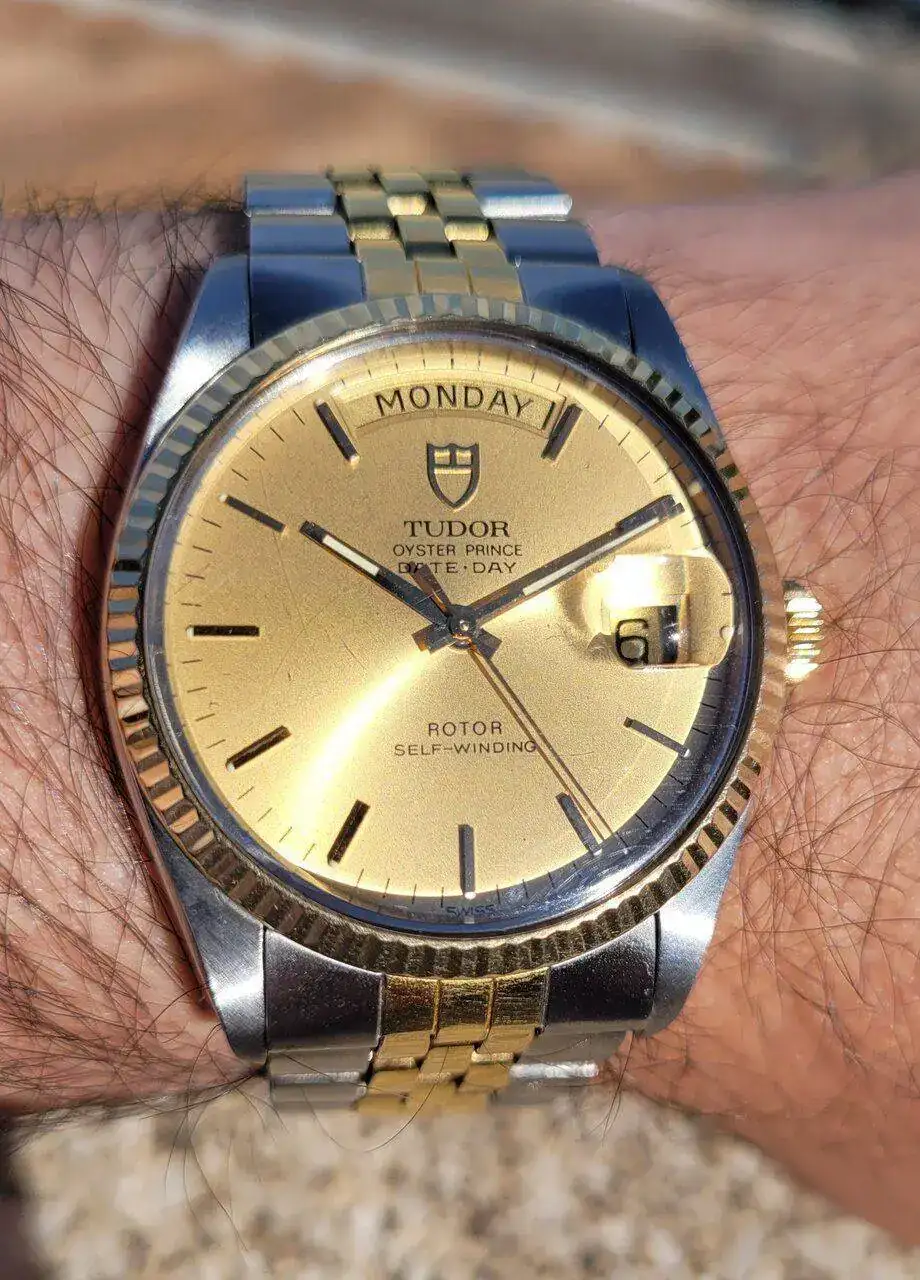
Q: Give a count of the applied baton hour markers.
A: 10